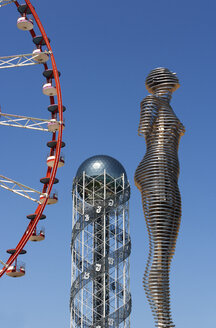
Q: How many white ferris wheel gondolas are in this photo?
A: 8